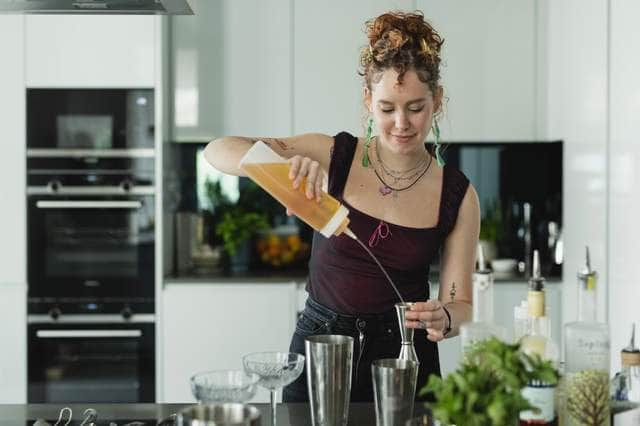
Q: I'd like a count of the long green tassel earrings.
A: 2